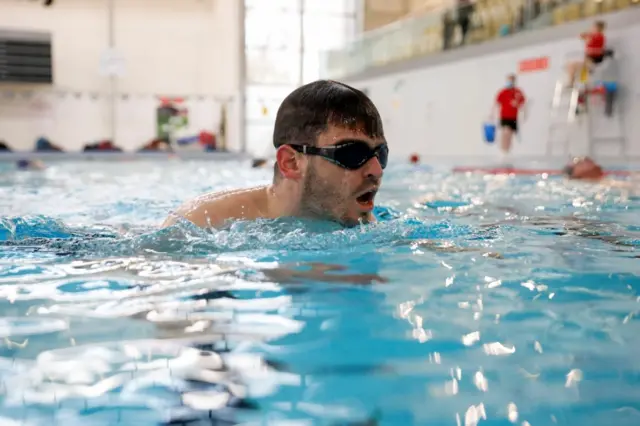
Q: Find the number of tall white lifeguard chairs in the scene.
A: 1